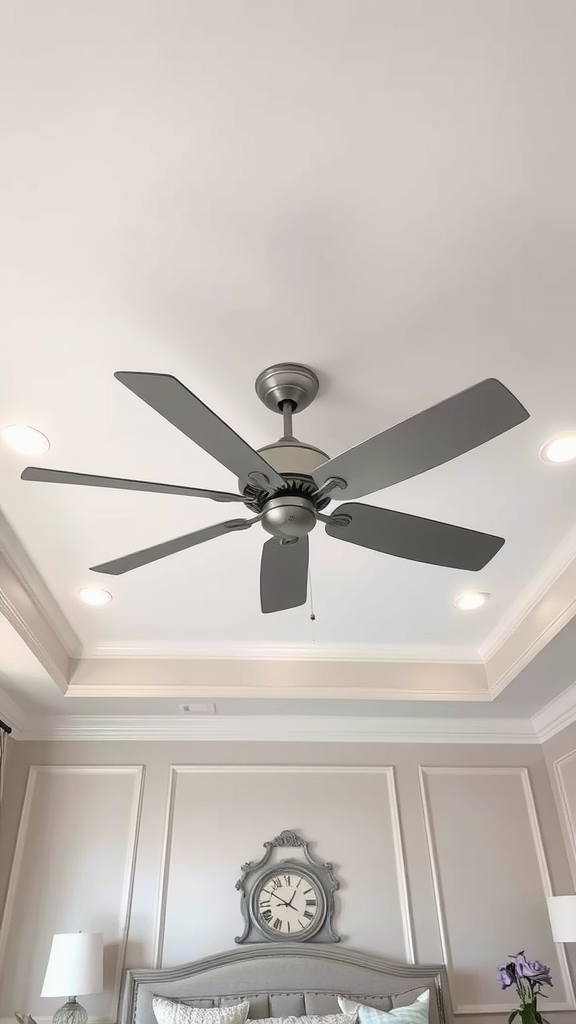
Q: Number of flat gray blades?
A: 6